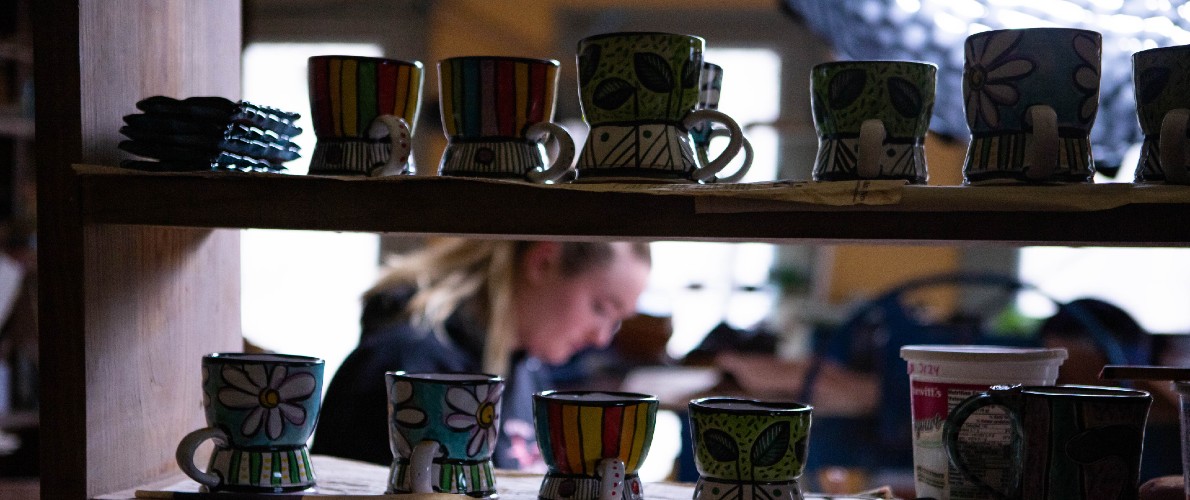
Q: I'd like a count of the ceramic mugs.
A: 12